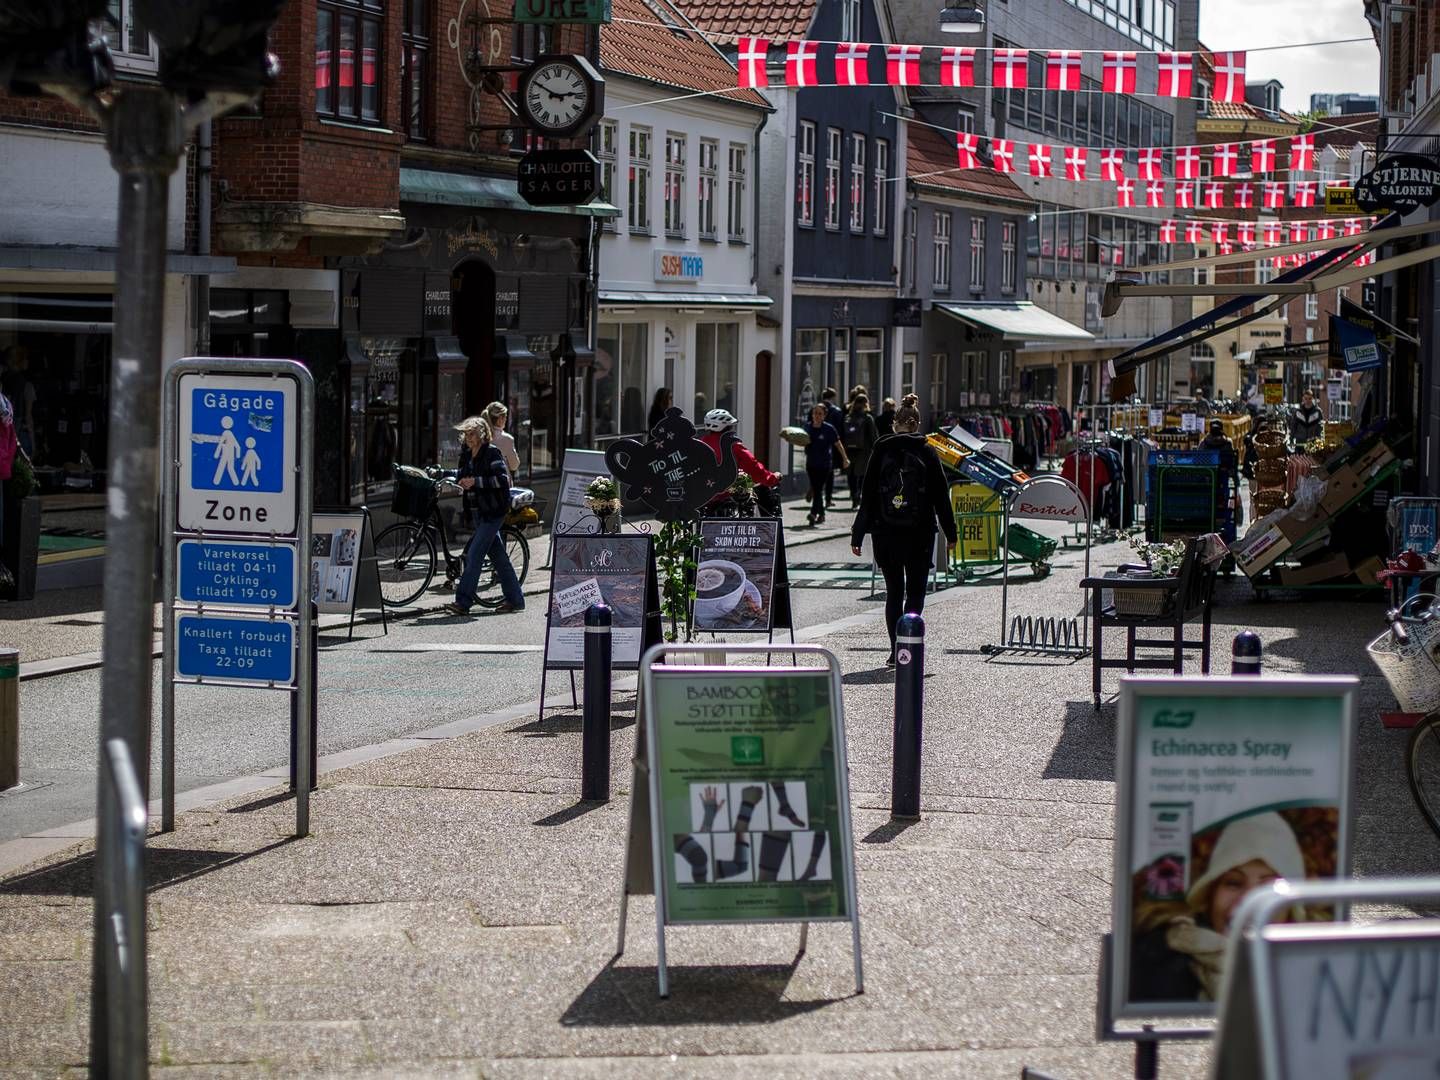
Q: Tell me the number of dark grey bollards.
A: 4